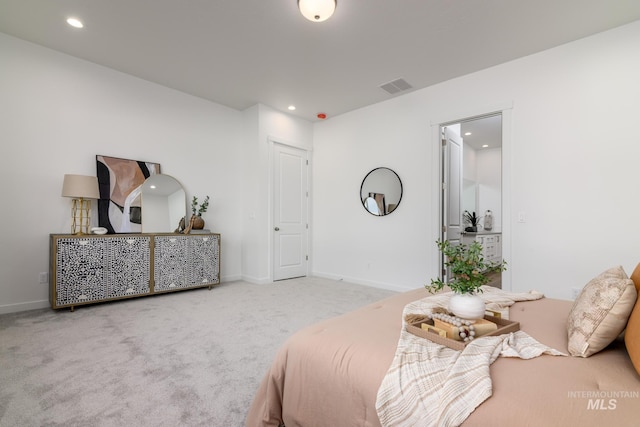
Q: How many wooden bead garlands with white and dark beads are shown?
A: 1